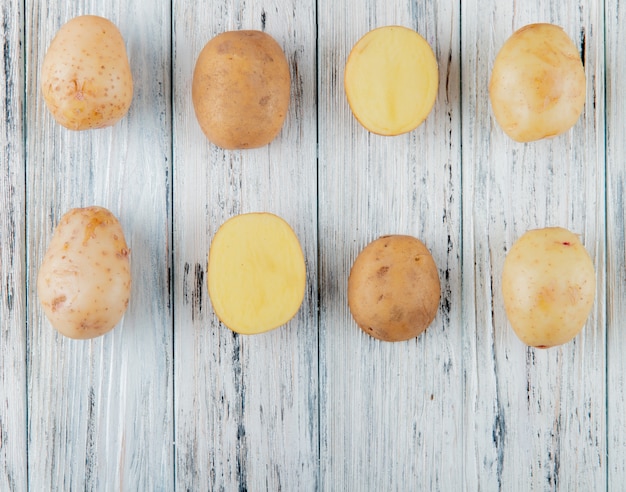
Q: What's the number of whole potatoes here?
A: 6